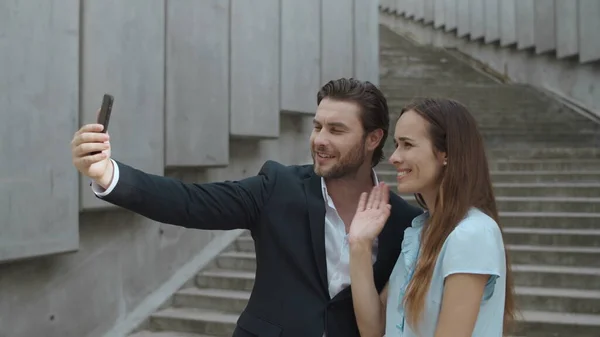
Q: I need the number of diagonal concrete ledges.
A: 2